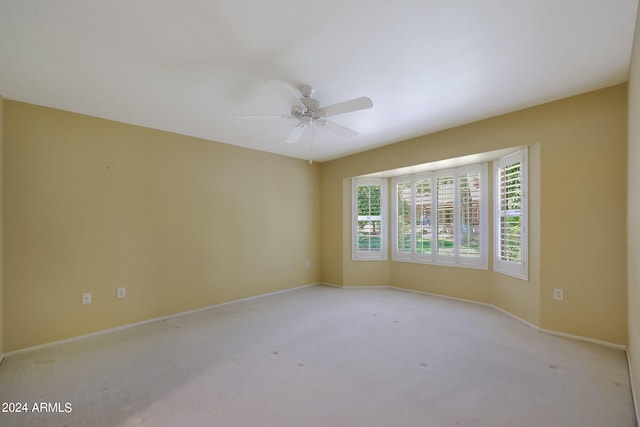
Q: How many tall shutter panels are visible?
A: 6